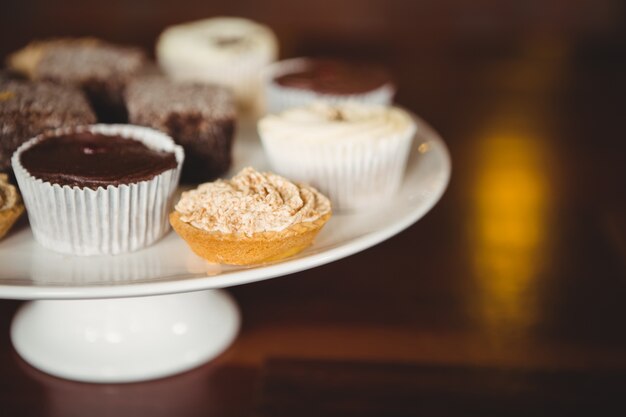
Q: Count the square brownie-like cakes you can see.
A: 3